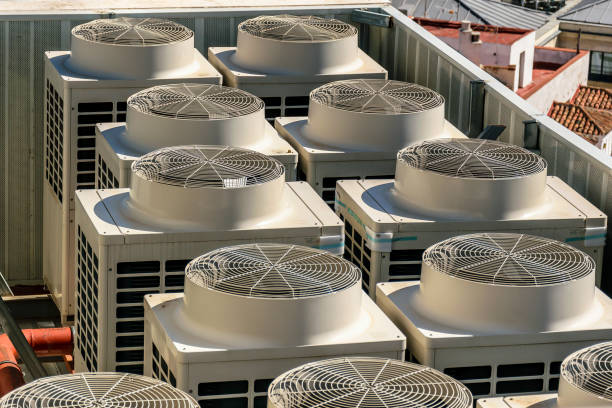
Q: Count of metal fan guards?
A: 11